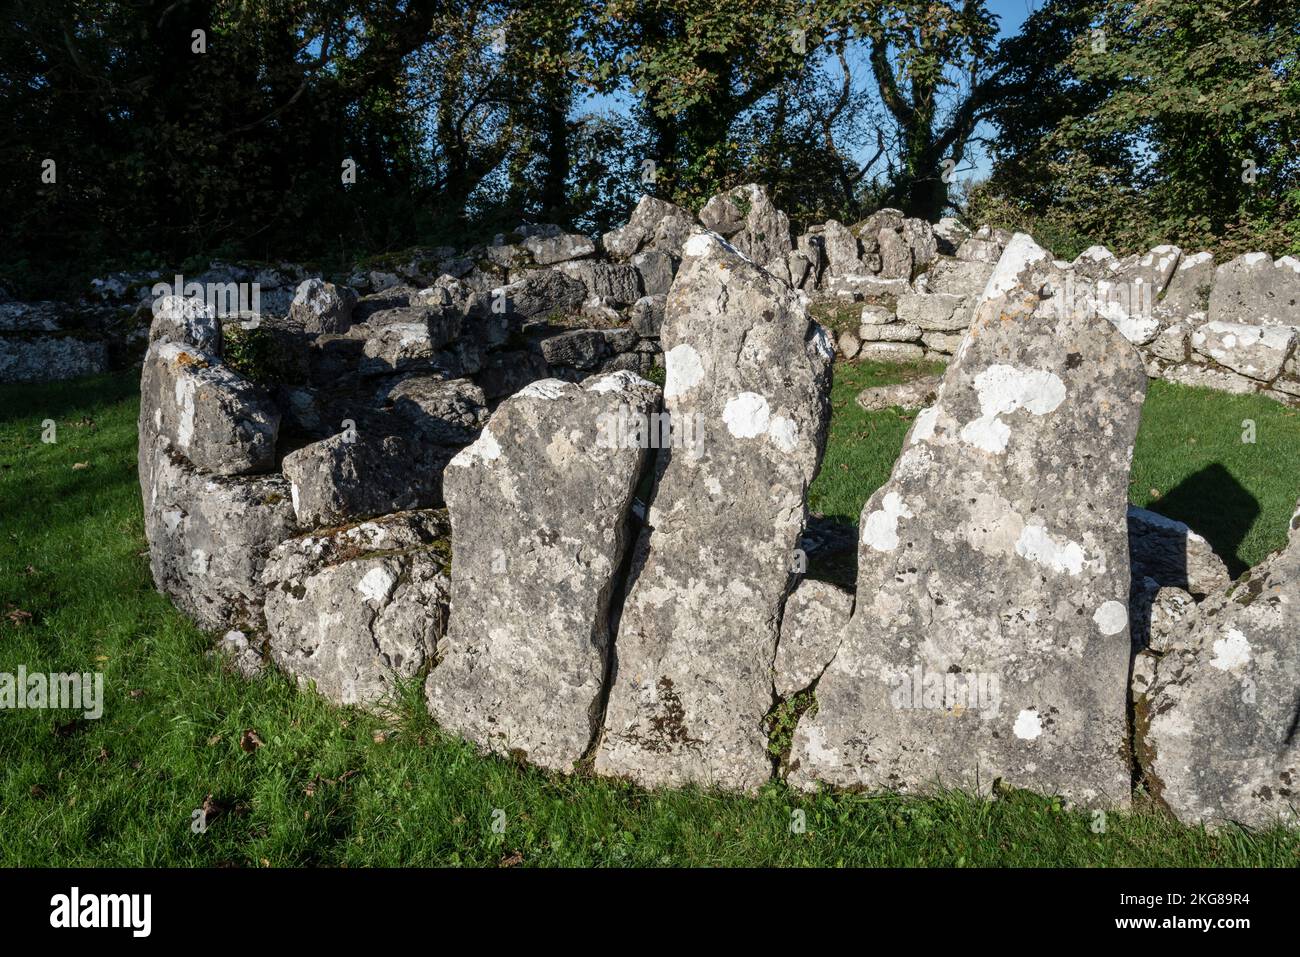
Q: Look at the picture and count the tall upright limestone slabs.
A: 3